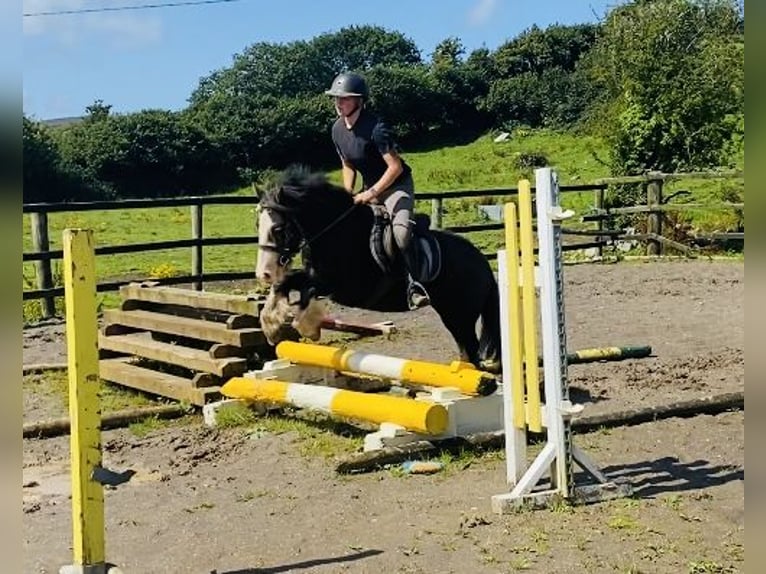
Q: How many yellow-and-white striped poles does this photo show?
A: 2